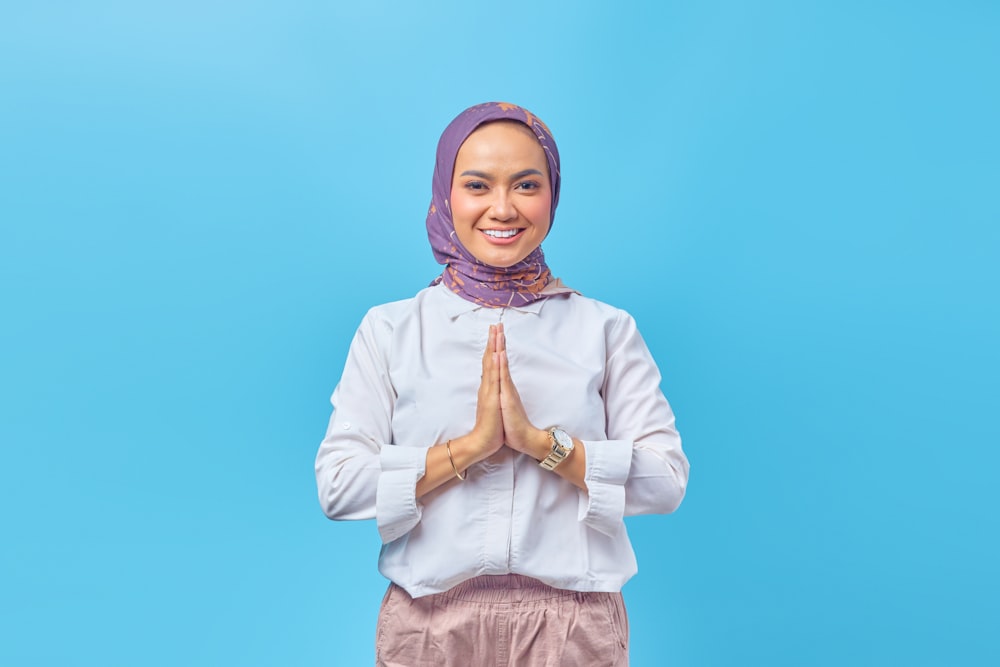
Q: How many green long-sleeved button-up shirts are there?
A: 0